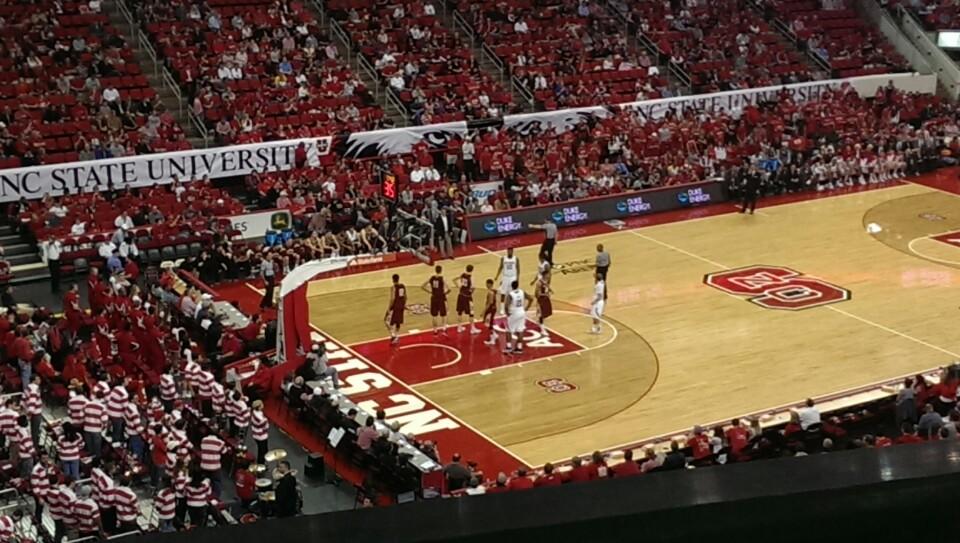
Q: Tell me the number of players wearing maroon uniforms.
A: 5